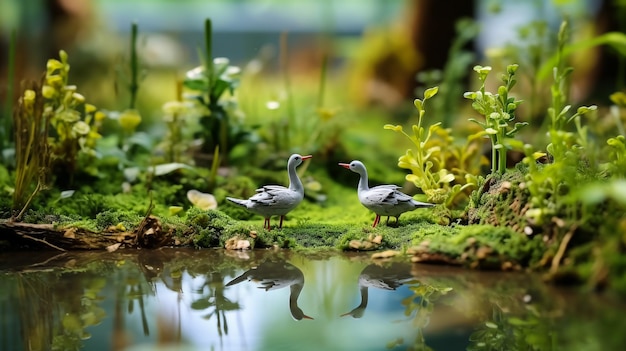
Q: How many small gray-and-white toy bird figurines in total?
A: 2